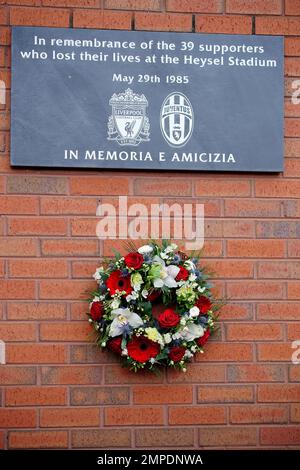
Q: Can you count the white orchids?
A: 3